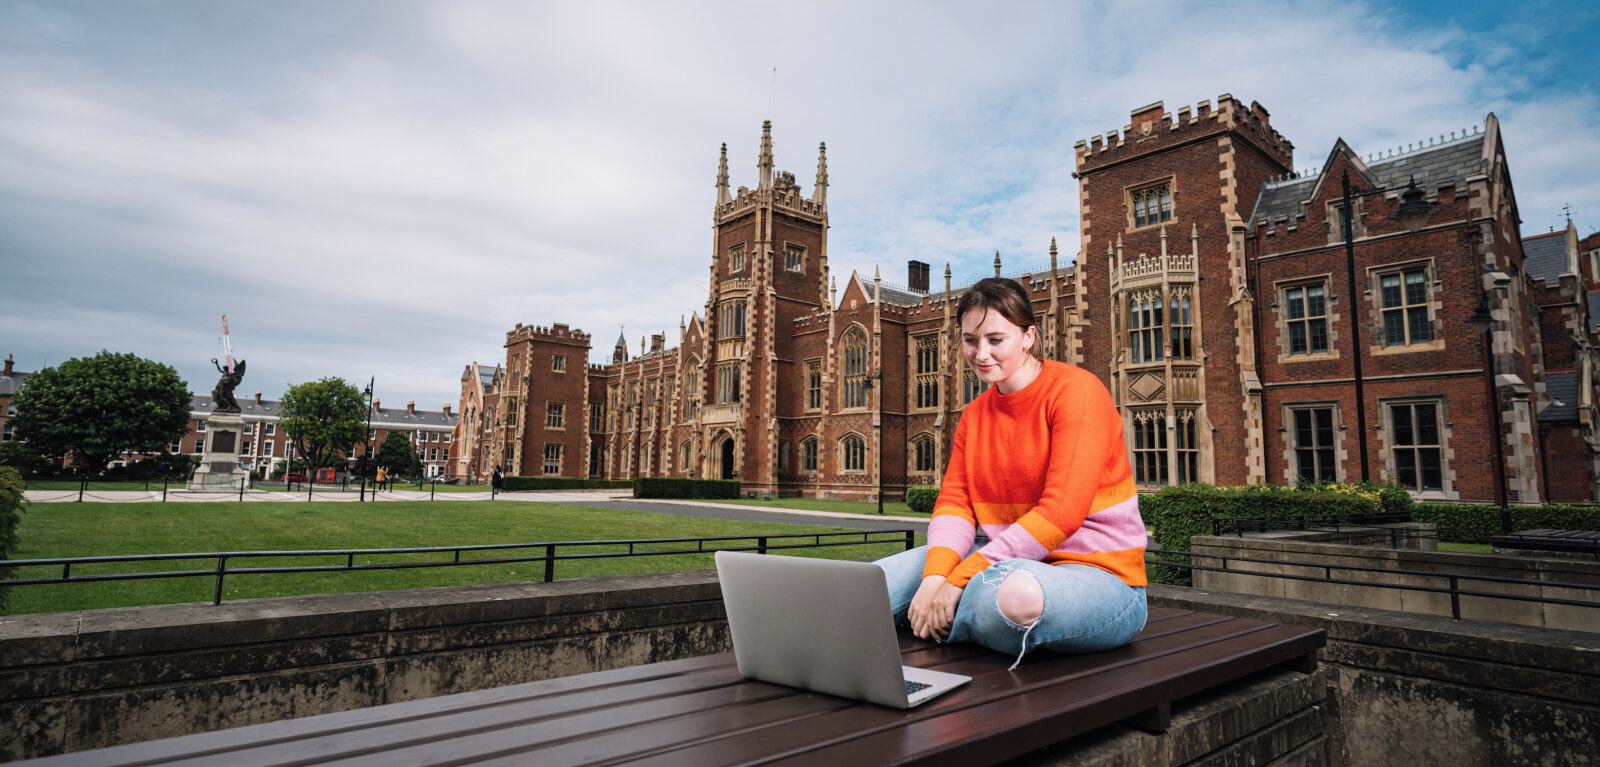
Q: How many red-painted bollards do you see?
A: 0